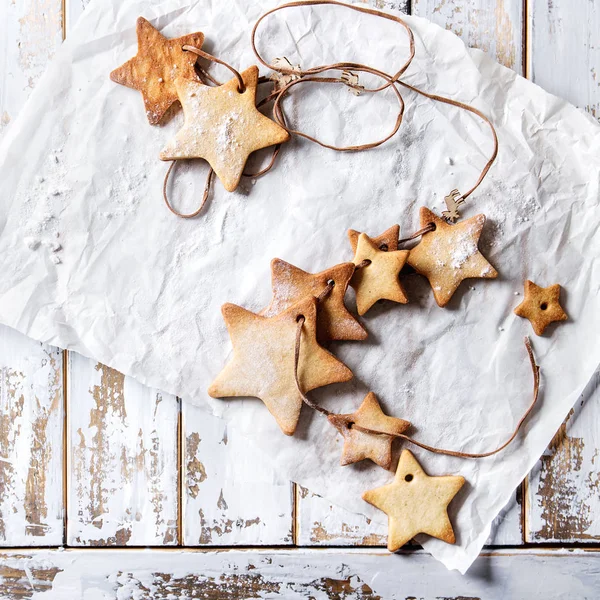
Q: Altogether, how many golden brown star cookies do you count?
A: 10